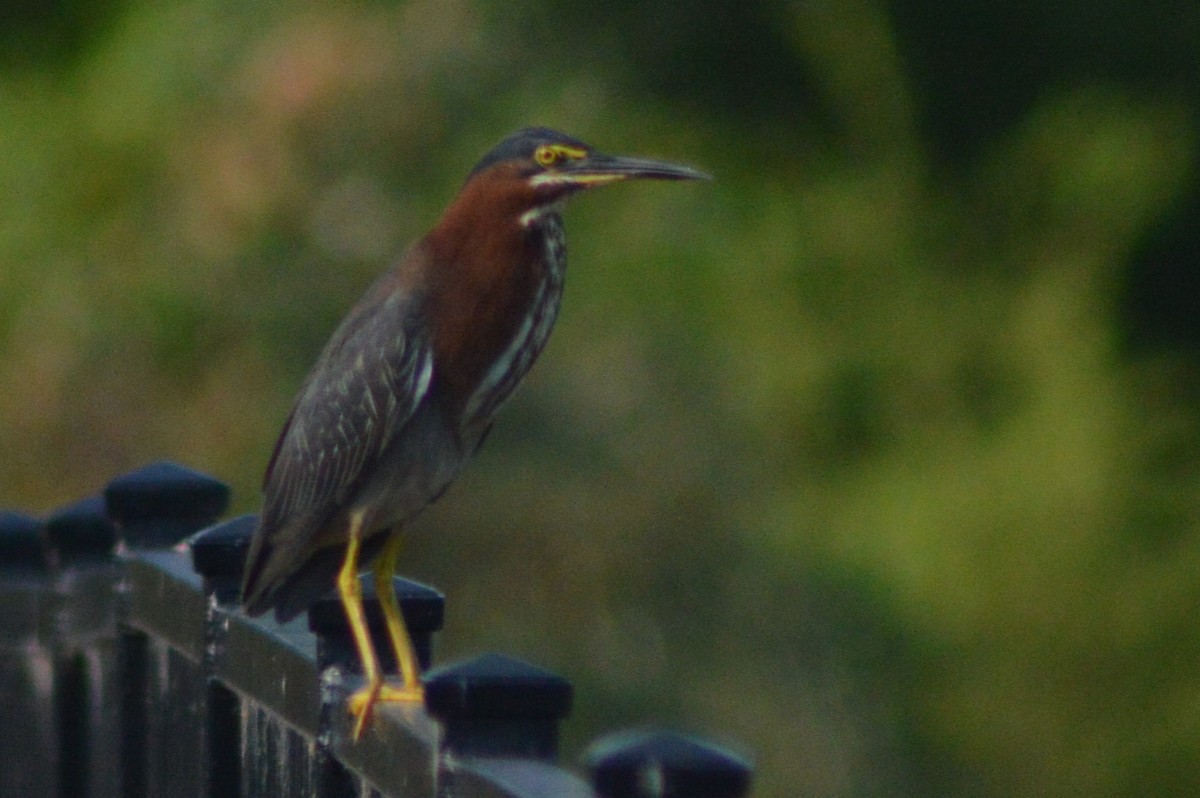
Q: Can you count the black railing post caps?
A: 7